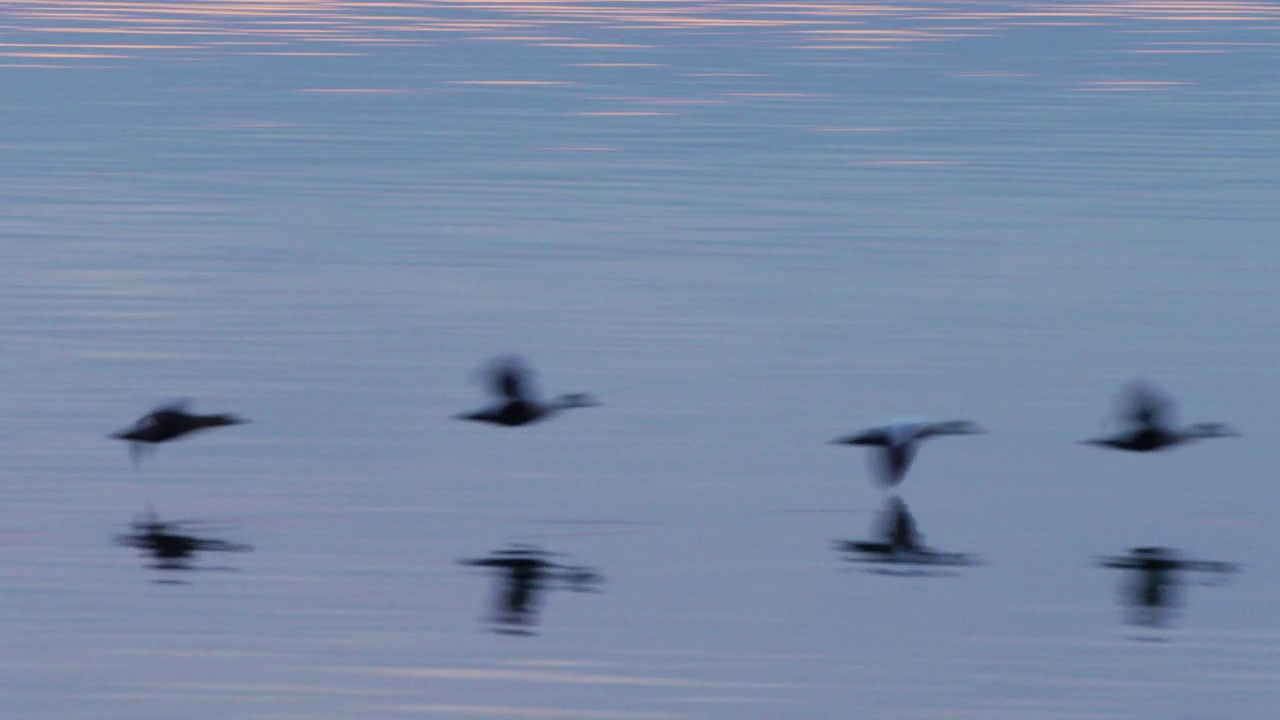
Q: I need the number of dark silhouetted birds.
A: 4